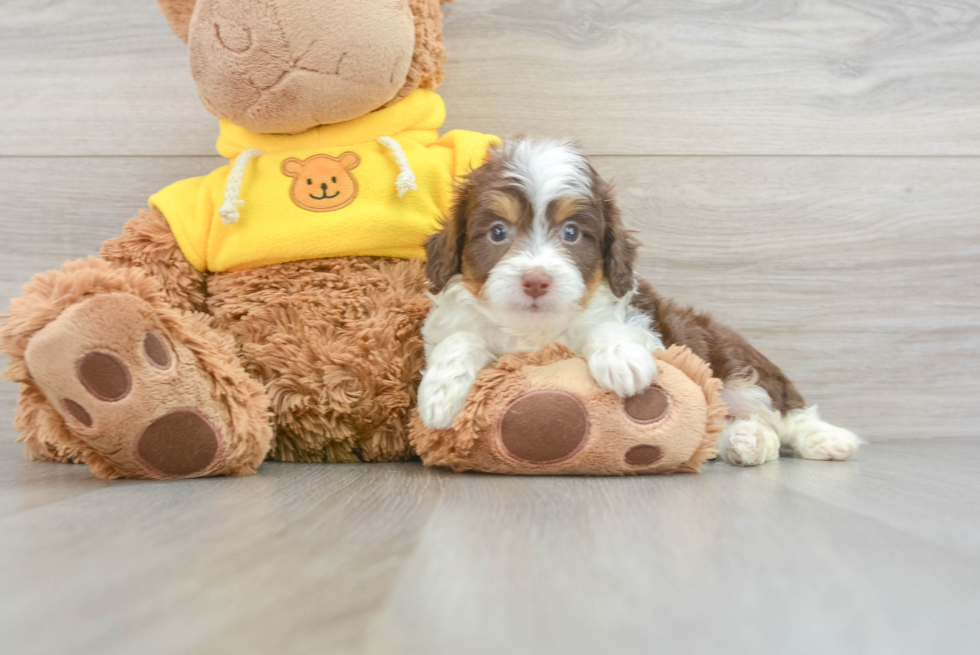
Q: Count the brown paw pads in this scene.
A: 7